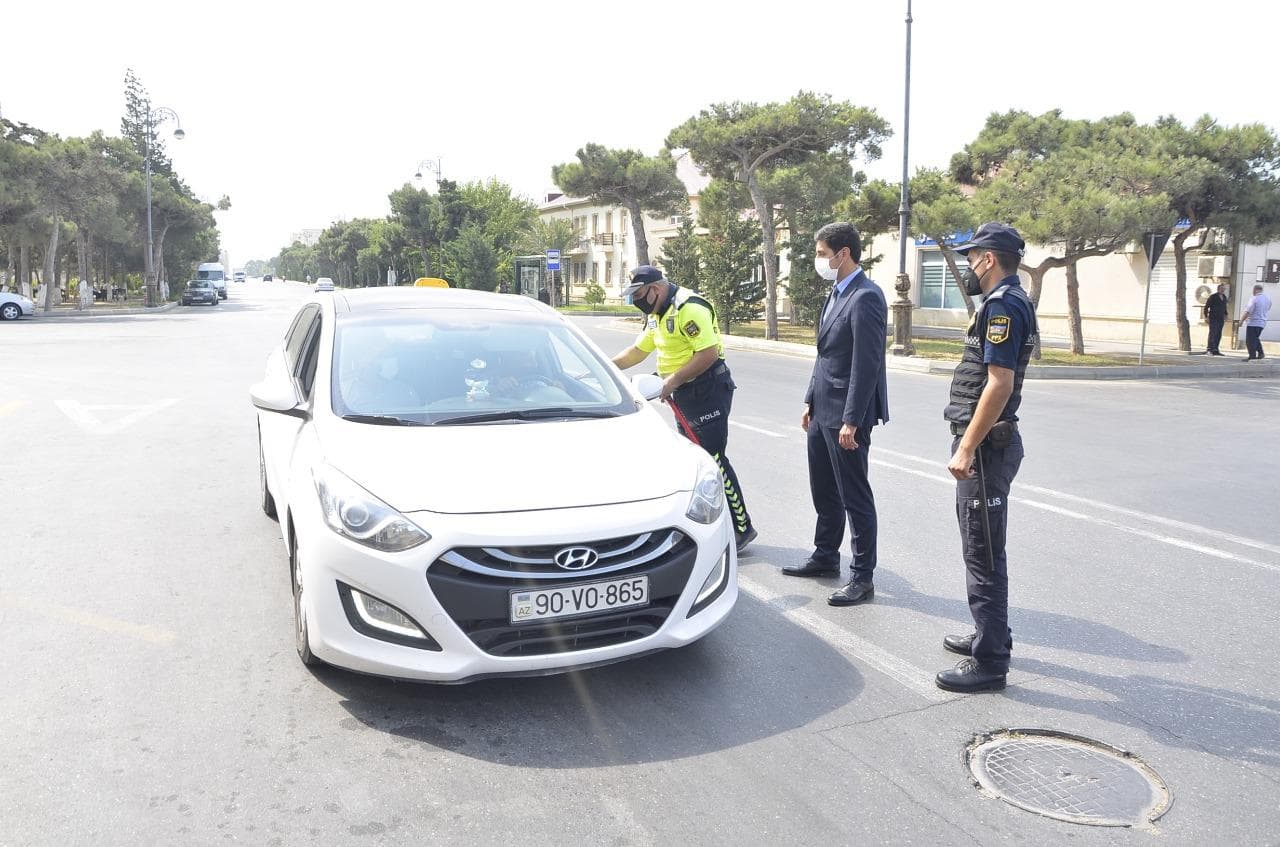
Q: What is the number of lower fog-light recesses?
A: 2